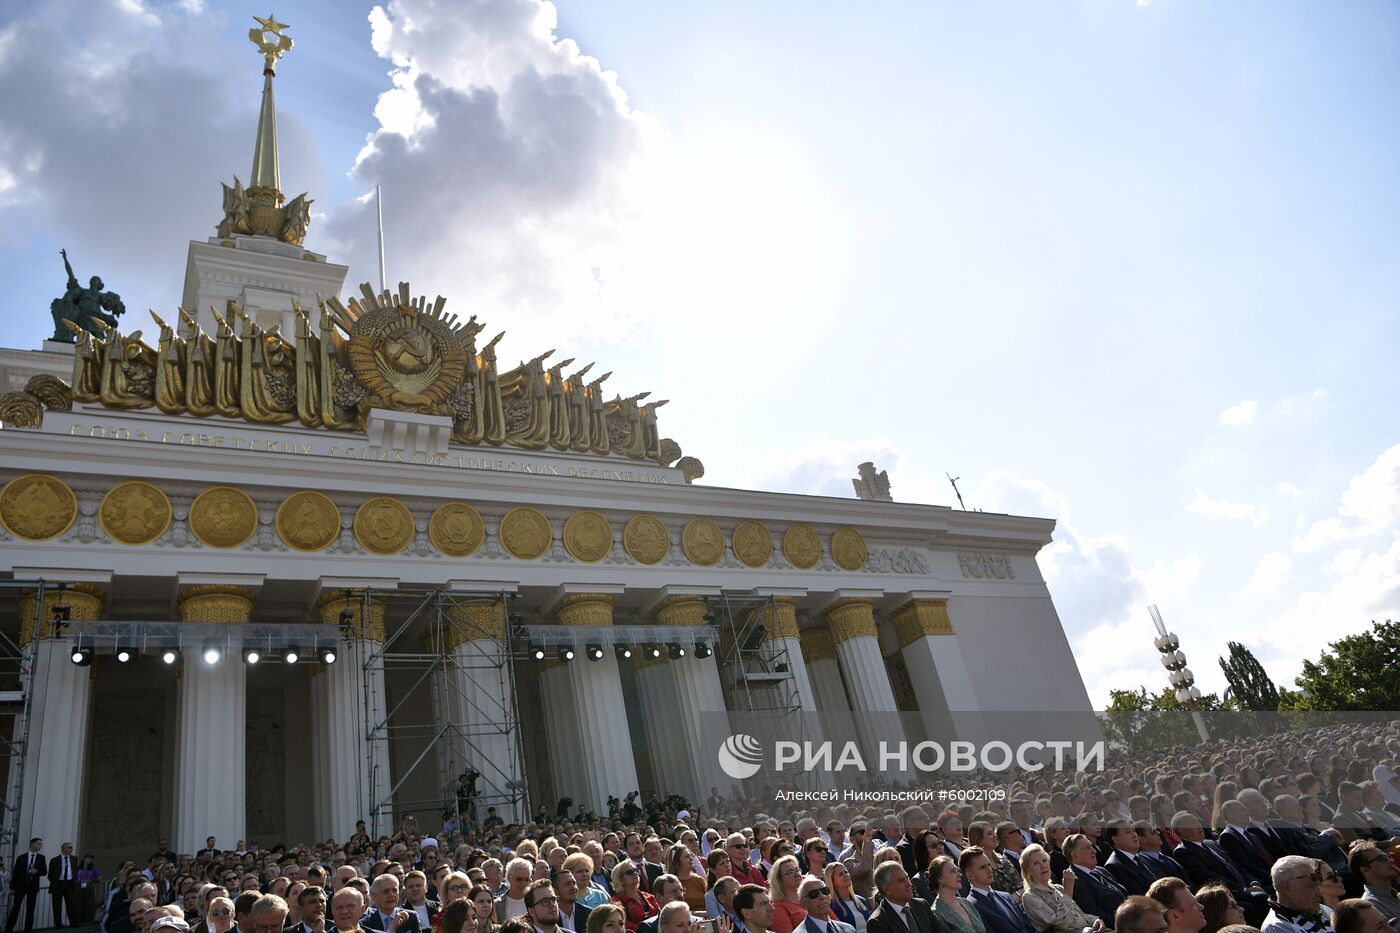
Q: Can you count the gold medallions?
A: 13